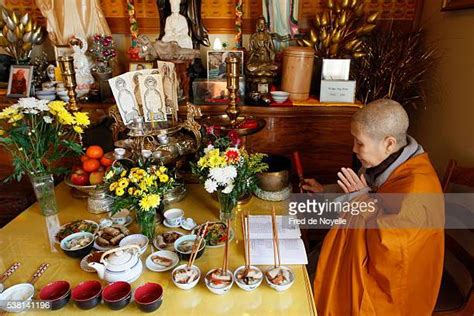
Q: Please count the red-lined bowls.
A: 4